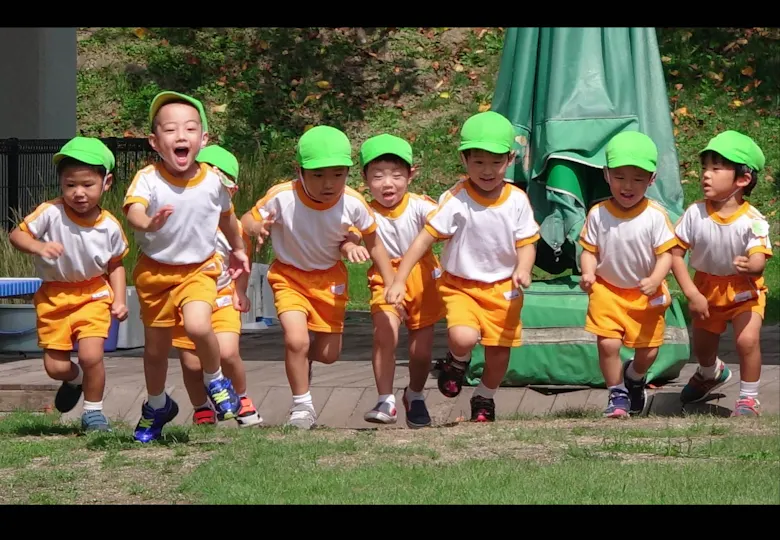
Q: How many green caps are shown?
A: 8